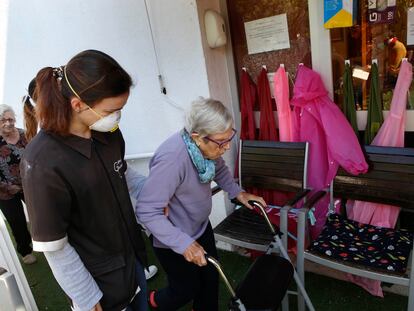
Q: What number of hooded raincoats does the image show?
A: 1